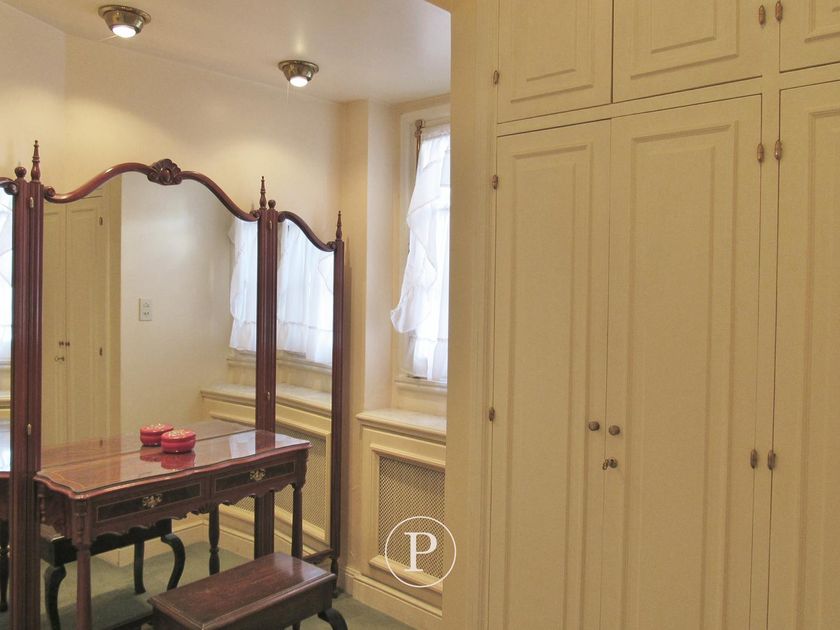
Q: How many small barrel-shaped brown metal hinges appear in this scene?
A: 9